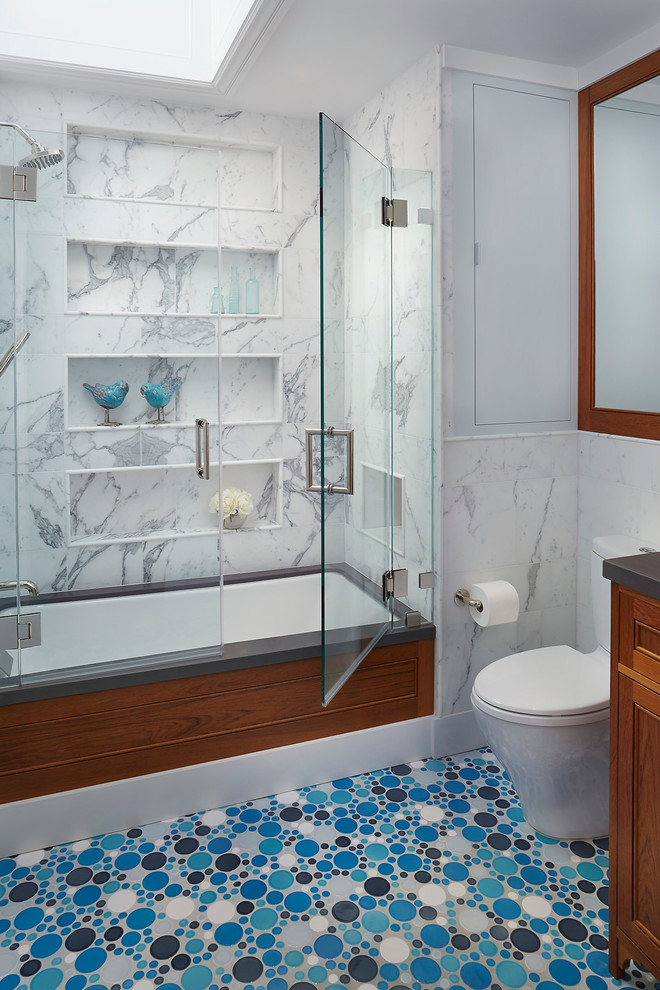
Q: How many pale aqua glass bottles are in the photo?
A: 3